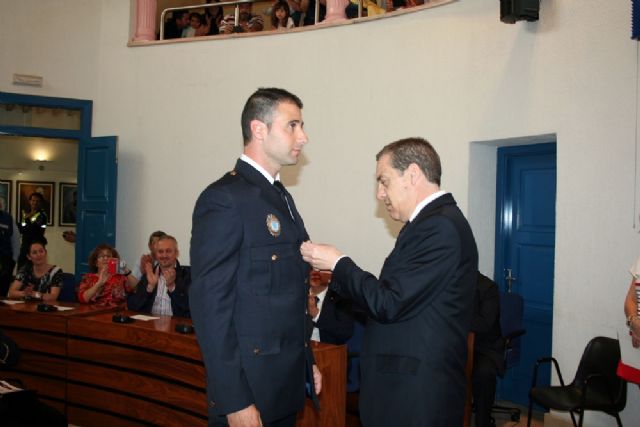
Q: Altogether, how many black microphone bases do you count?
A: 3